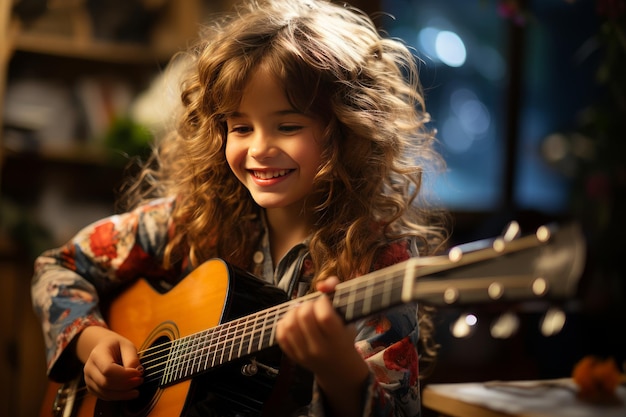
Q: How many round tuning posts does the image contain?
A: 6